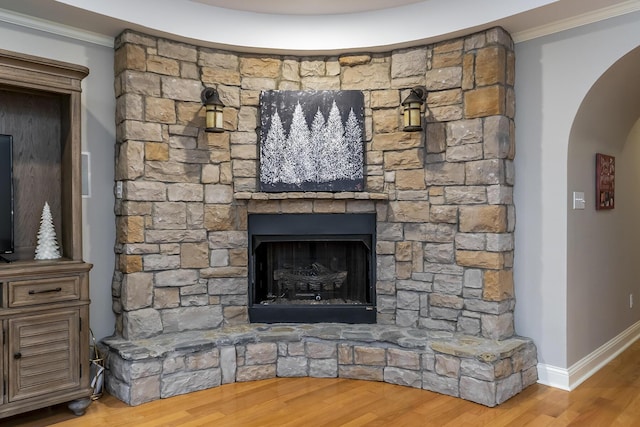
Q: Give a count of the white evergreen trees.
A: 6